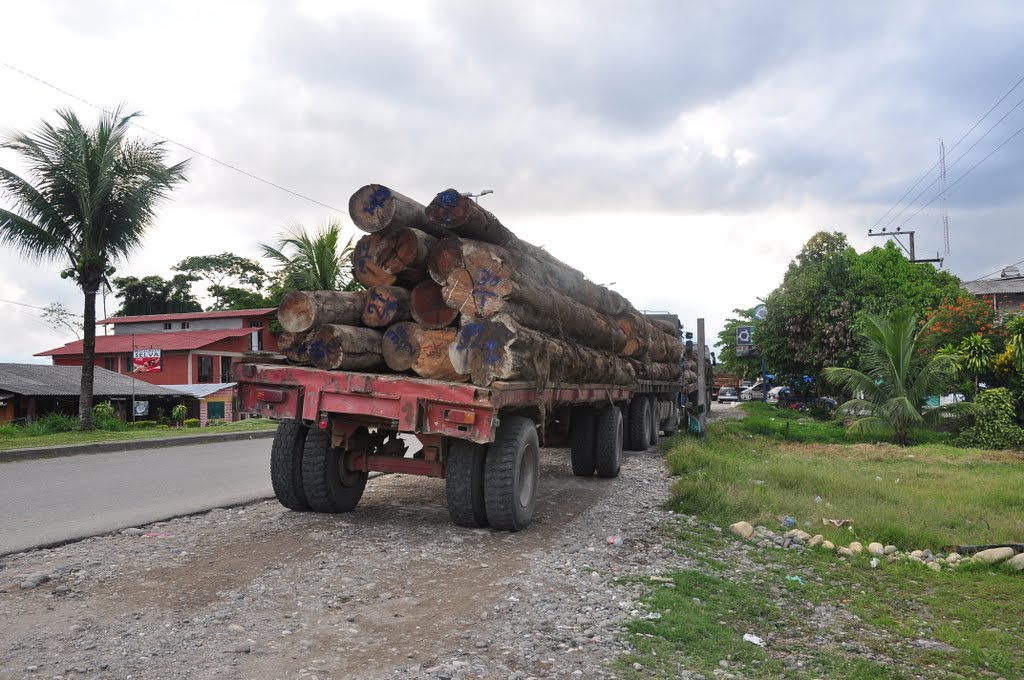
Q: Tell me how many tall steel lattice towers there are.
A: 1